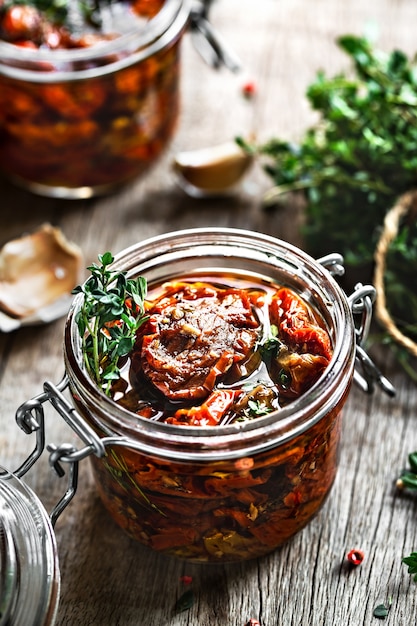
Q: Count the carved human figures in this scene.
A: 0